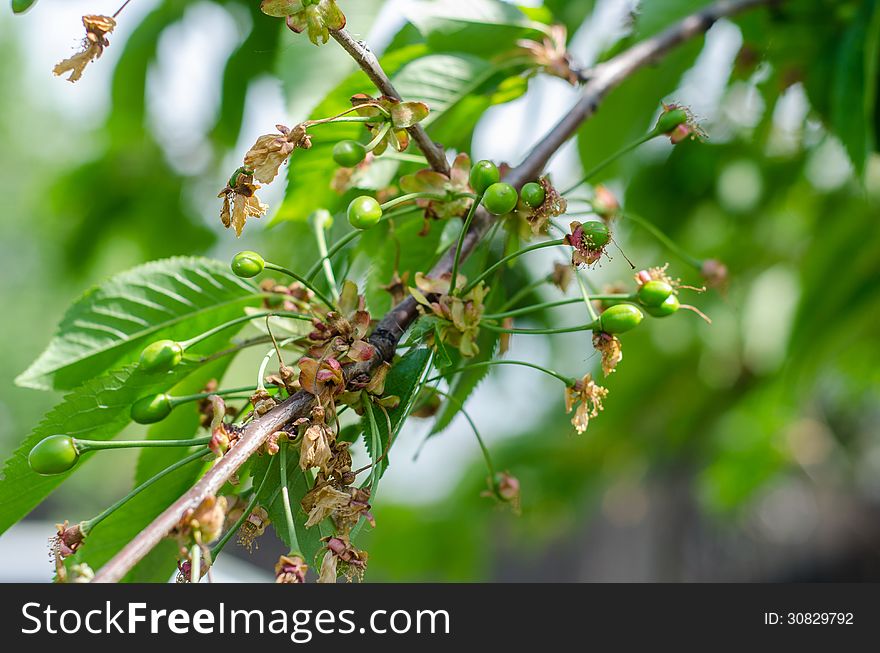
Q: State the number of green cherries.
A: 14